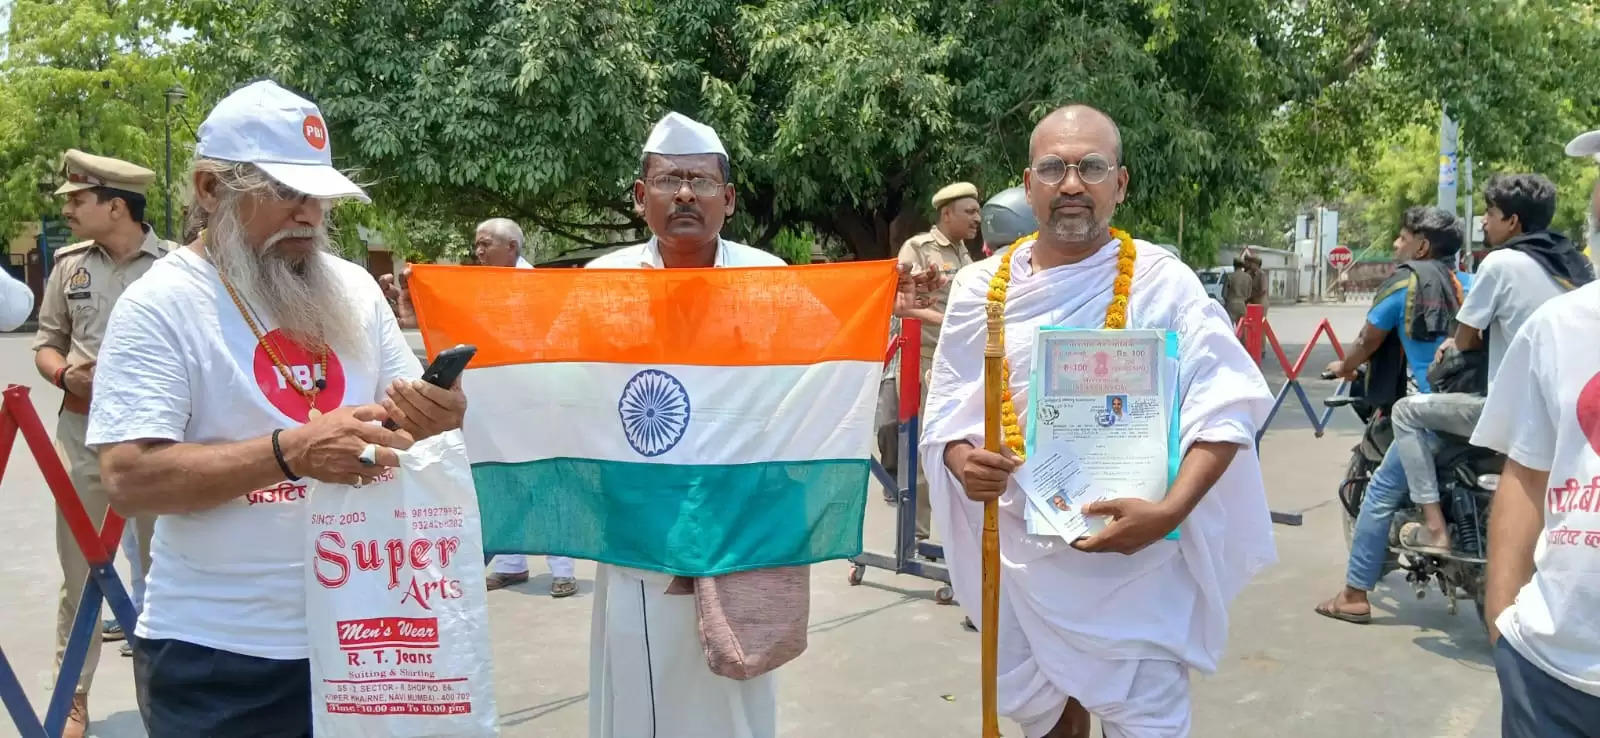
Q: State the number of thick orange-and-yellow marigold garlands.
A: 1